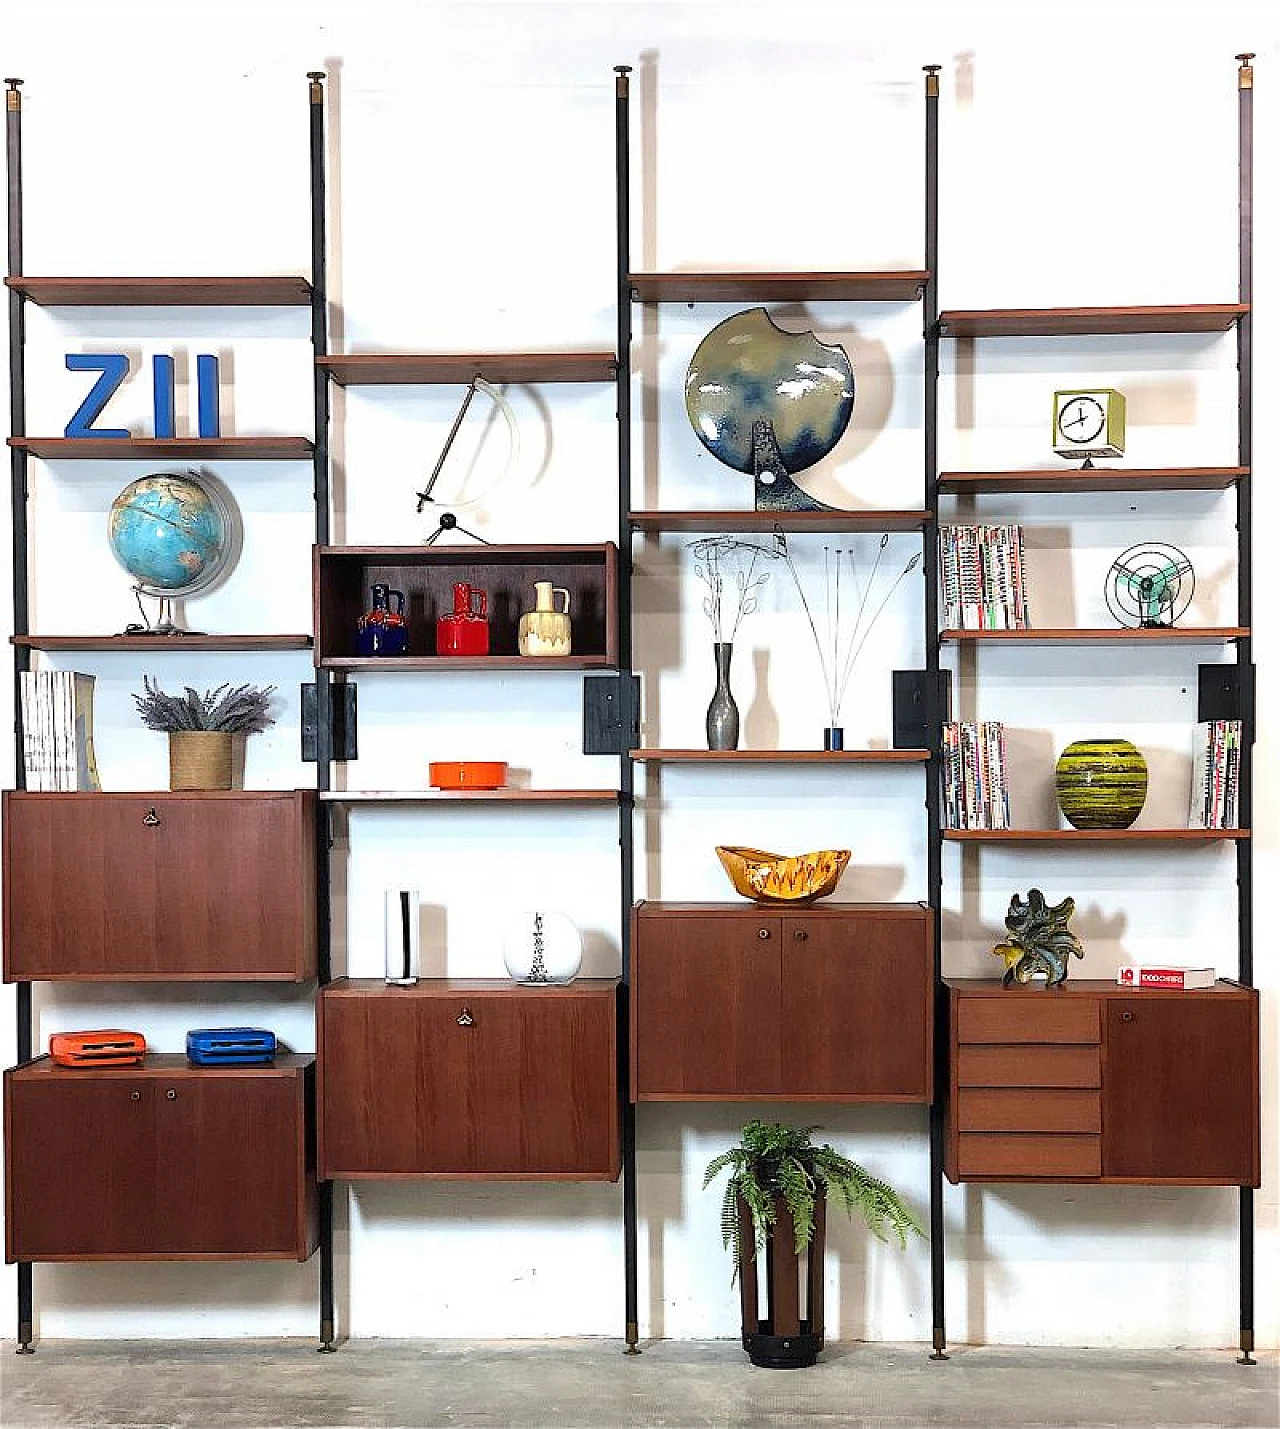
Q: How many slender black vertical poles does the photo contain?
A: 5